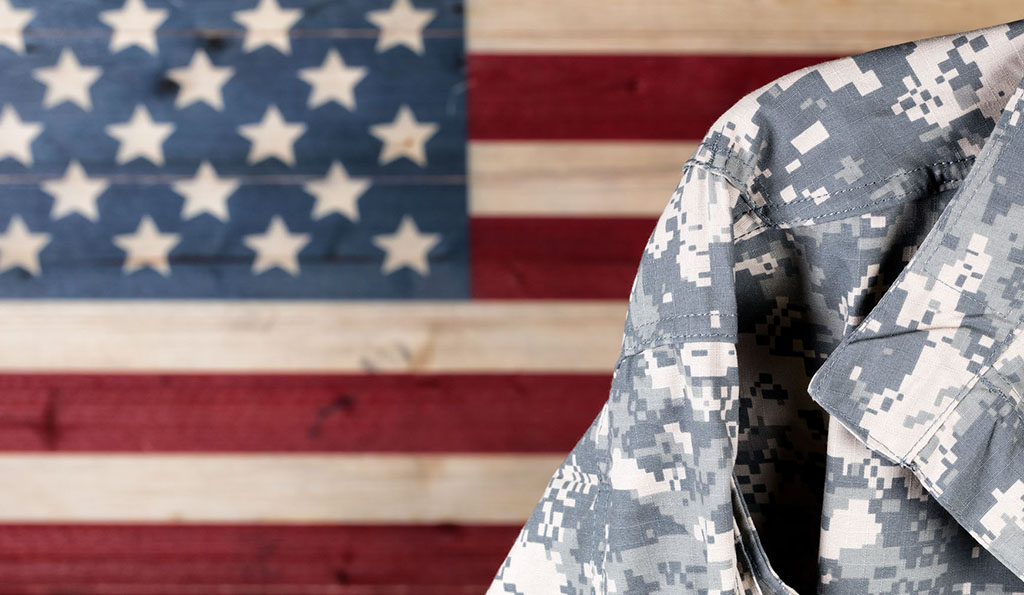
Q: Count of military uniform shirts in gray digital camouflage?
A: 1